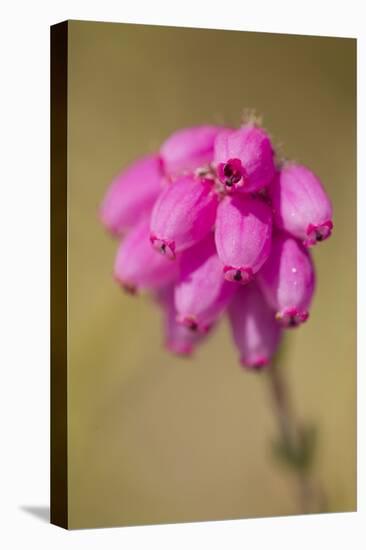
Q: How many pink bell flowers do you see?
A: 11